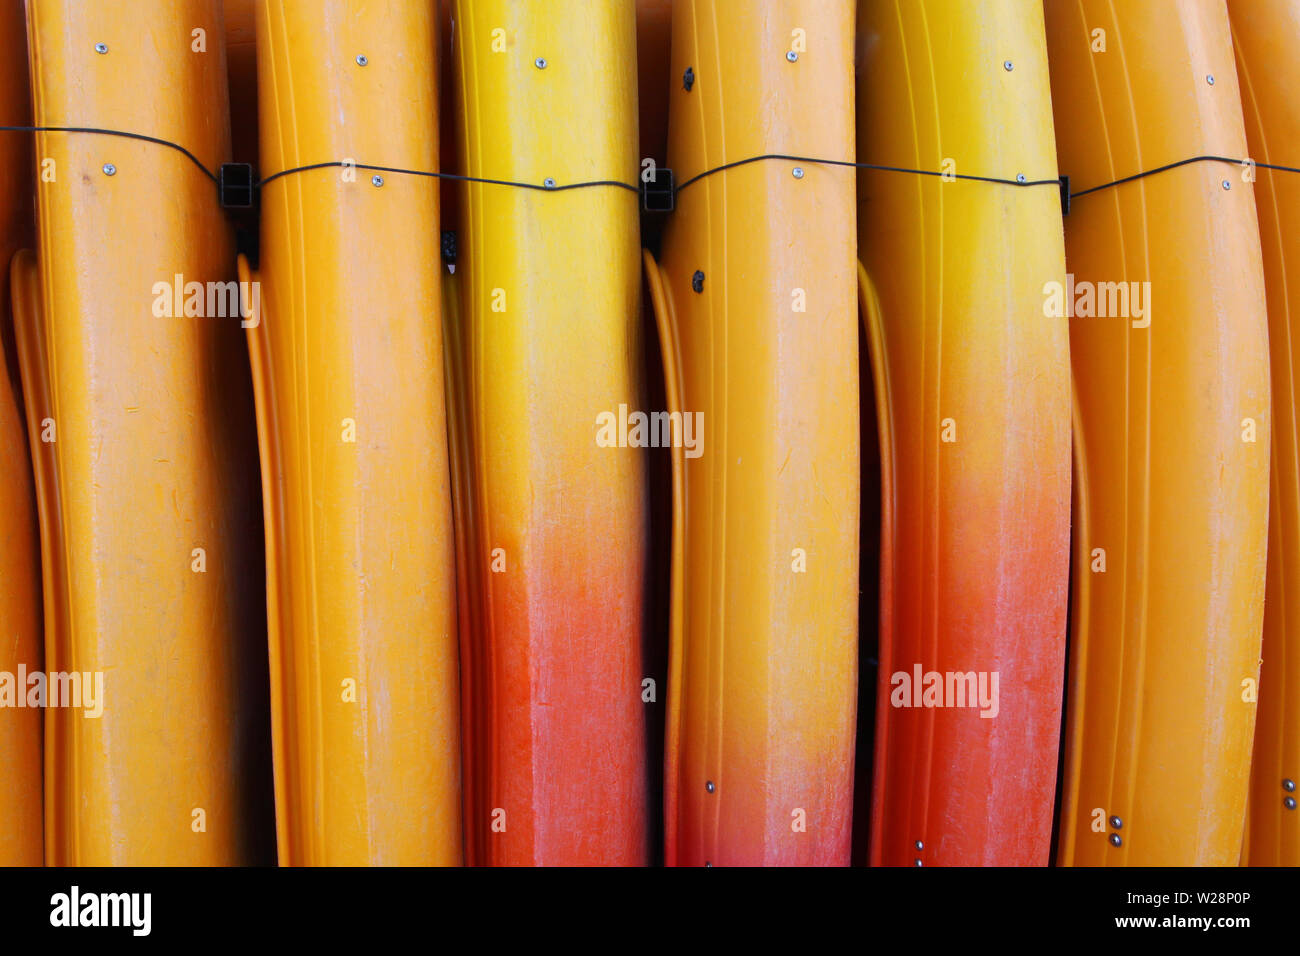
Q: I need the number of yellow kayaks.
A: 2